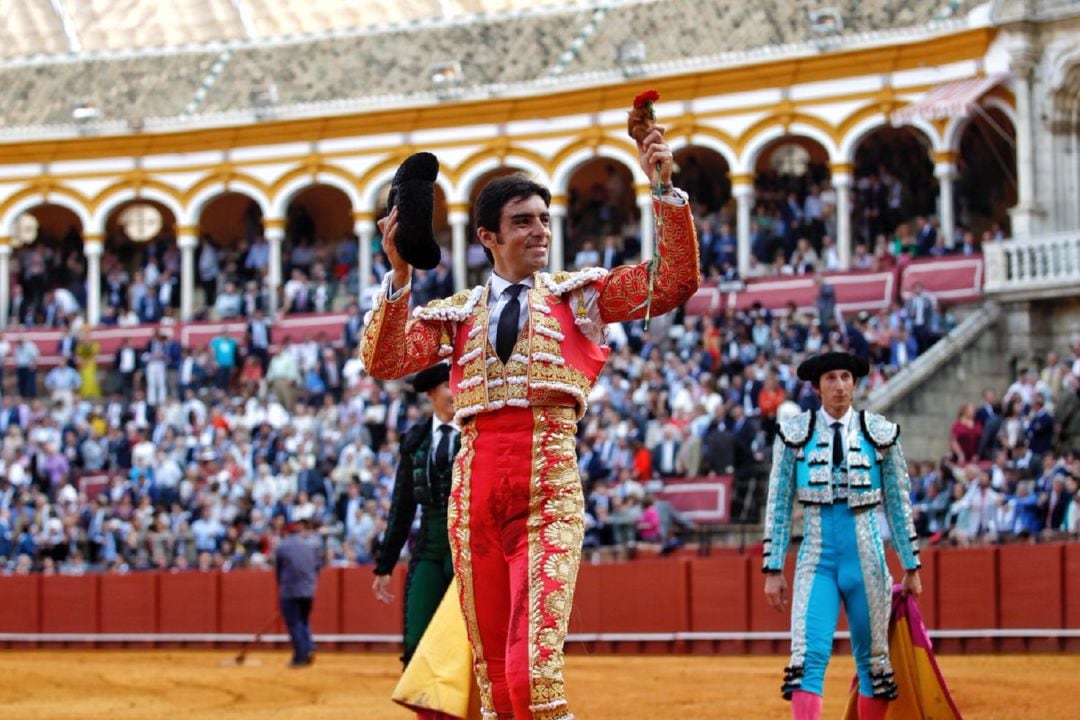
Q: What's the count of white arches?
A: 11